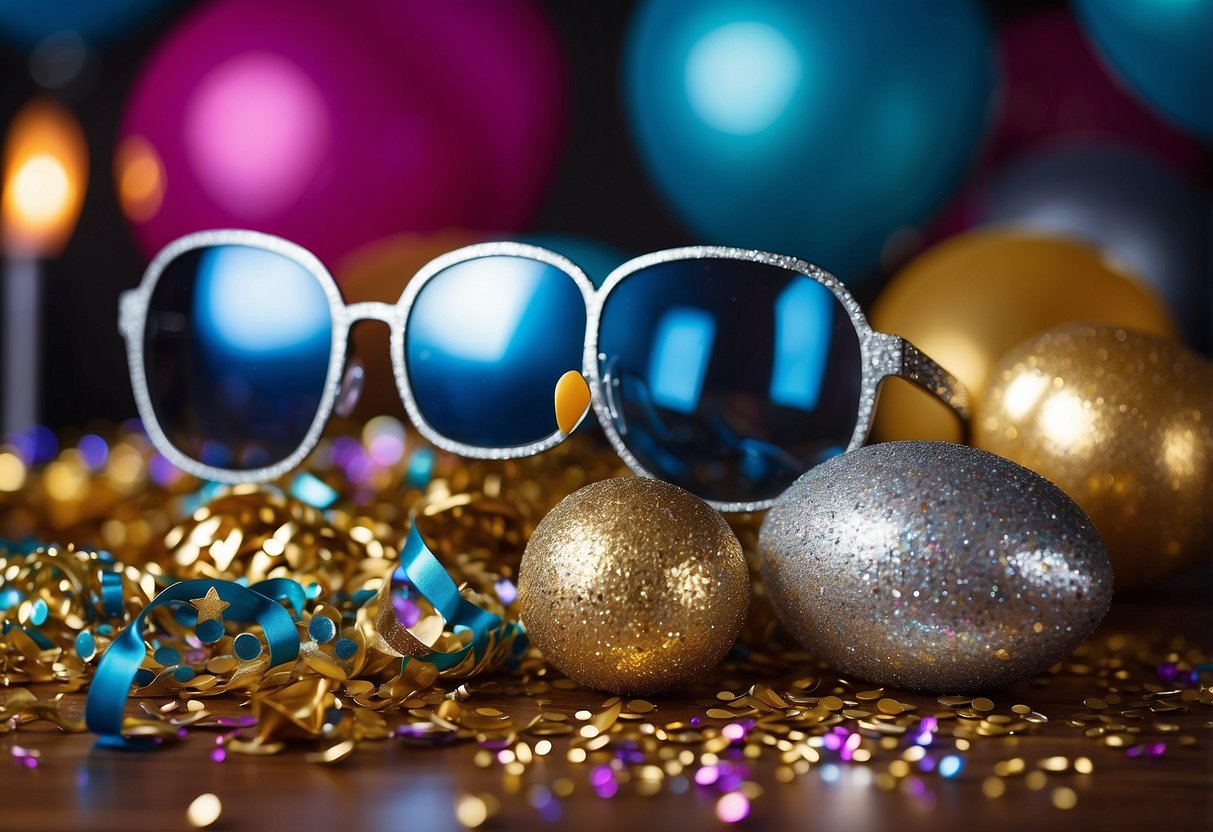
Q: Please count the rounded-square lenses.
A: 3